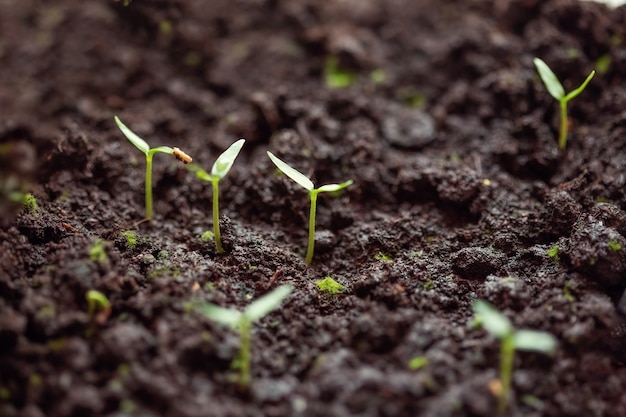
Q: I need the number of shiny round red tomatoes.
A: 0